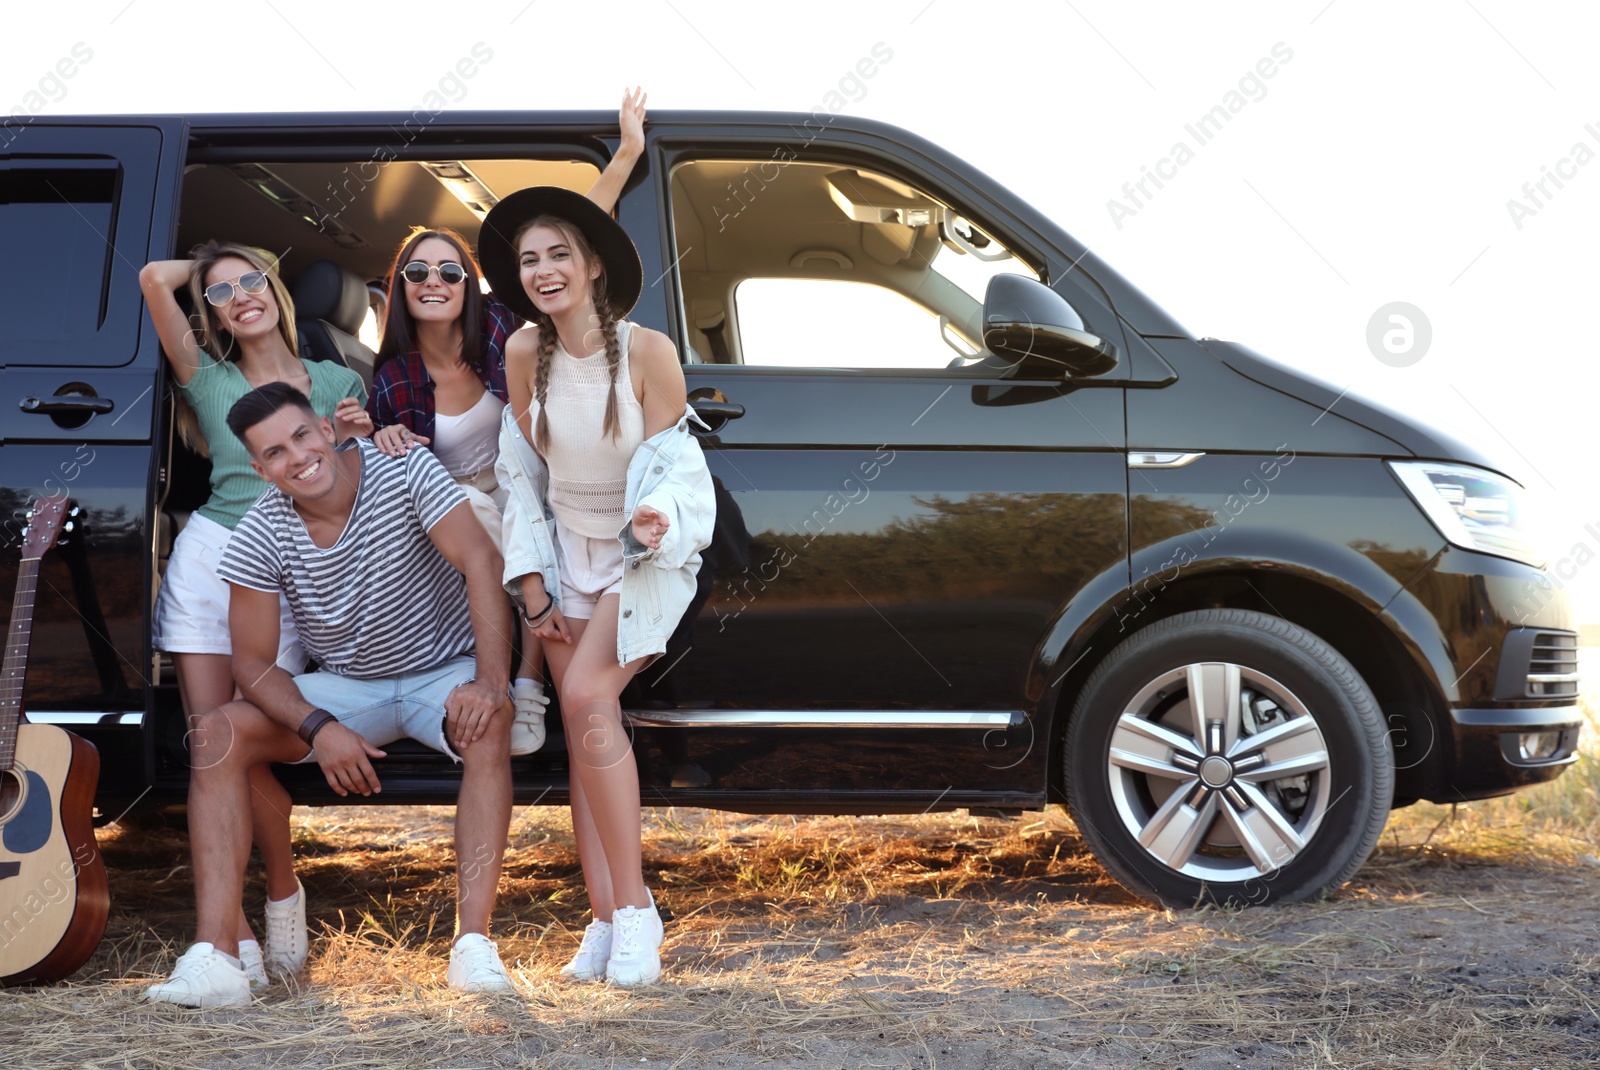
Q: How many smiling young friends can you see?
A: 4